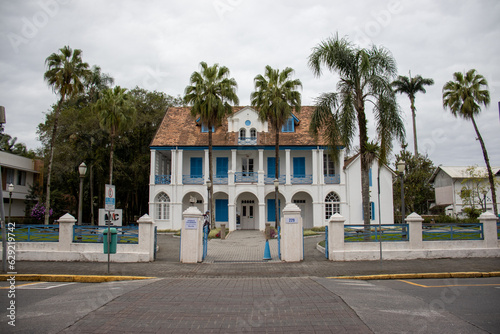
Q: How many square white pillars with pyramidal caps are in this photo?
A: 7